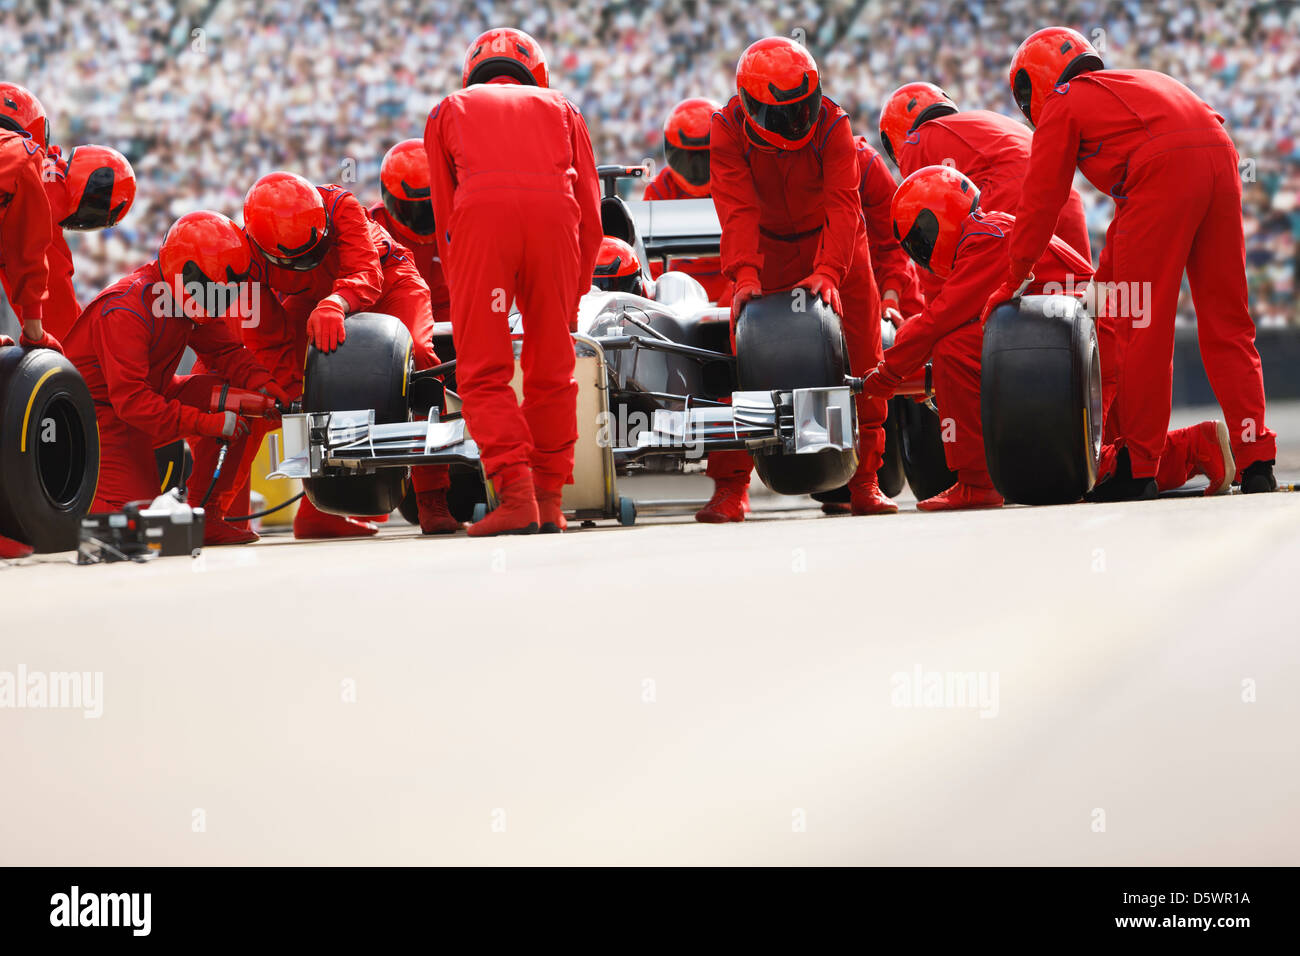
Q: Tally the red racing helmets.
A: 12